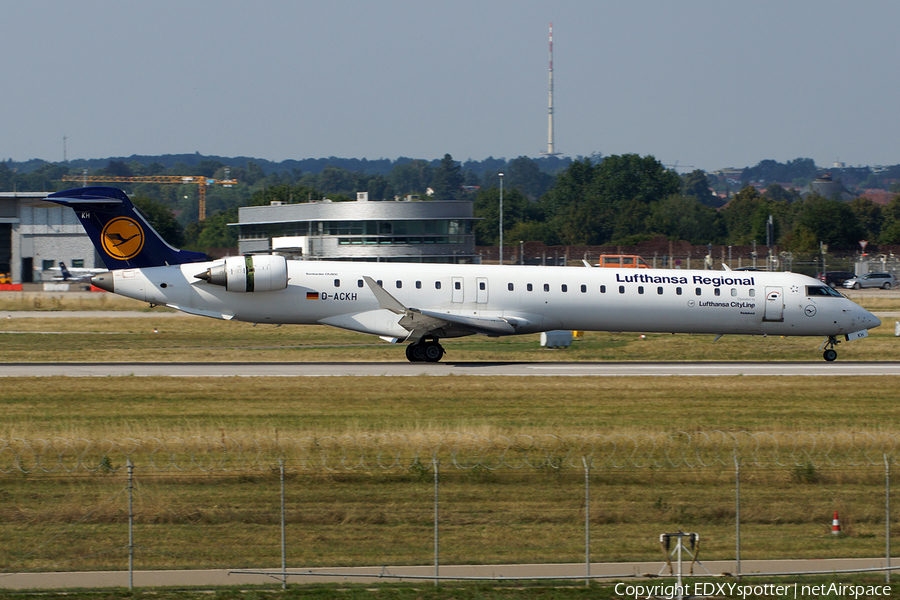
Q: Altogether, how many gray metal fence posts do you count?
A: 6